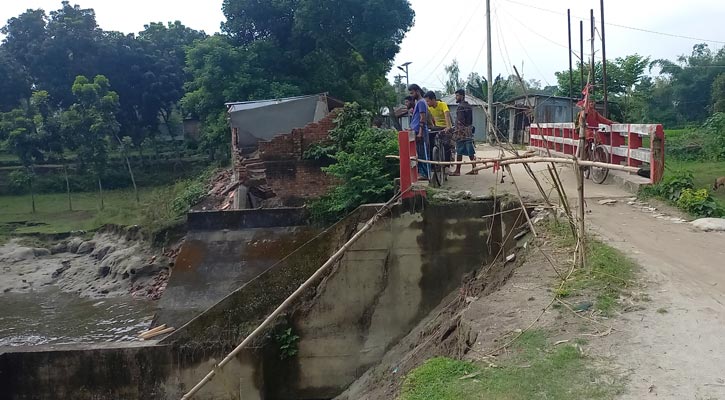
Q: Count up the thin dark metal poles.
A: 4